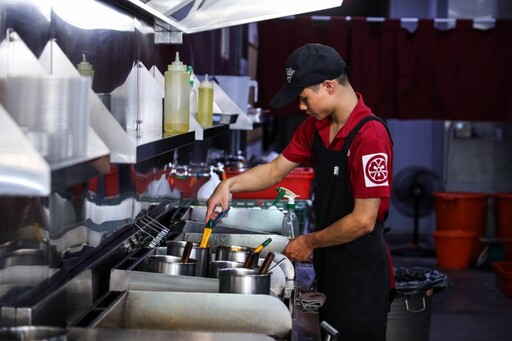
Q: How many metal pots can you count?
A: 5